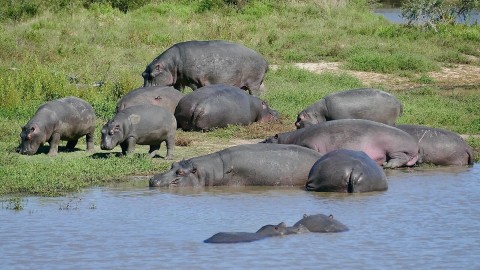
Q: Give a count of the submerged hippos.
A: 2